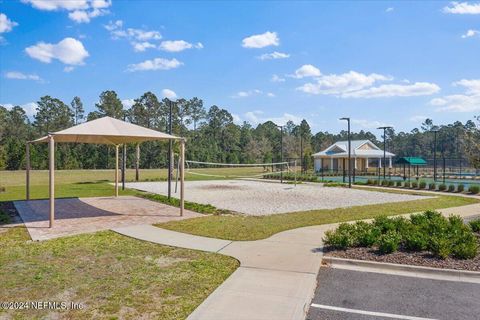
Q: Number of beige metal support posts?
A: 4